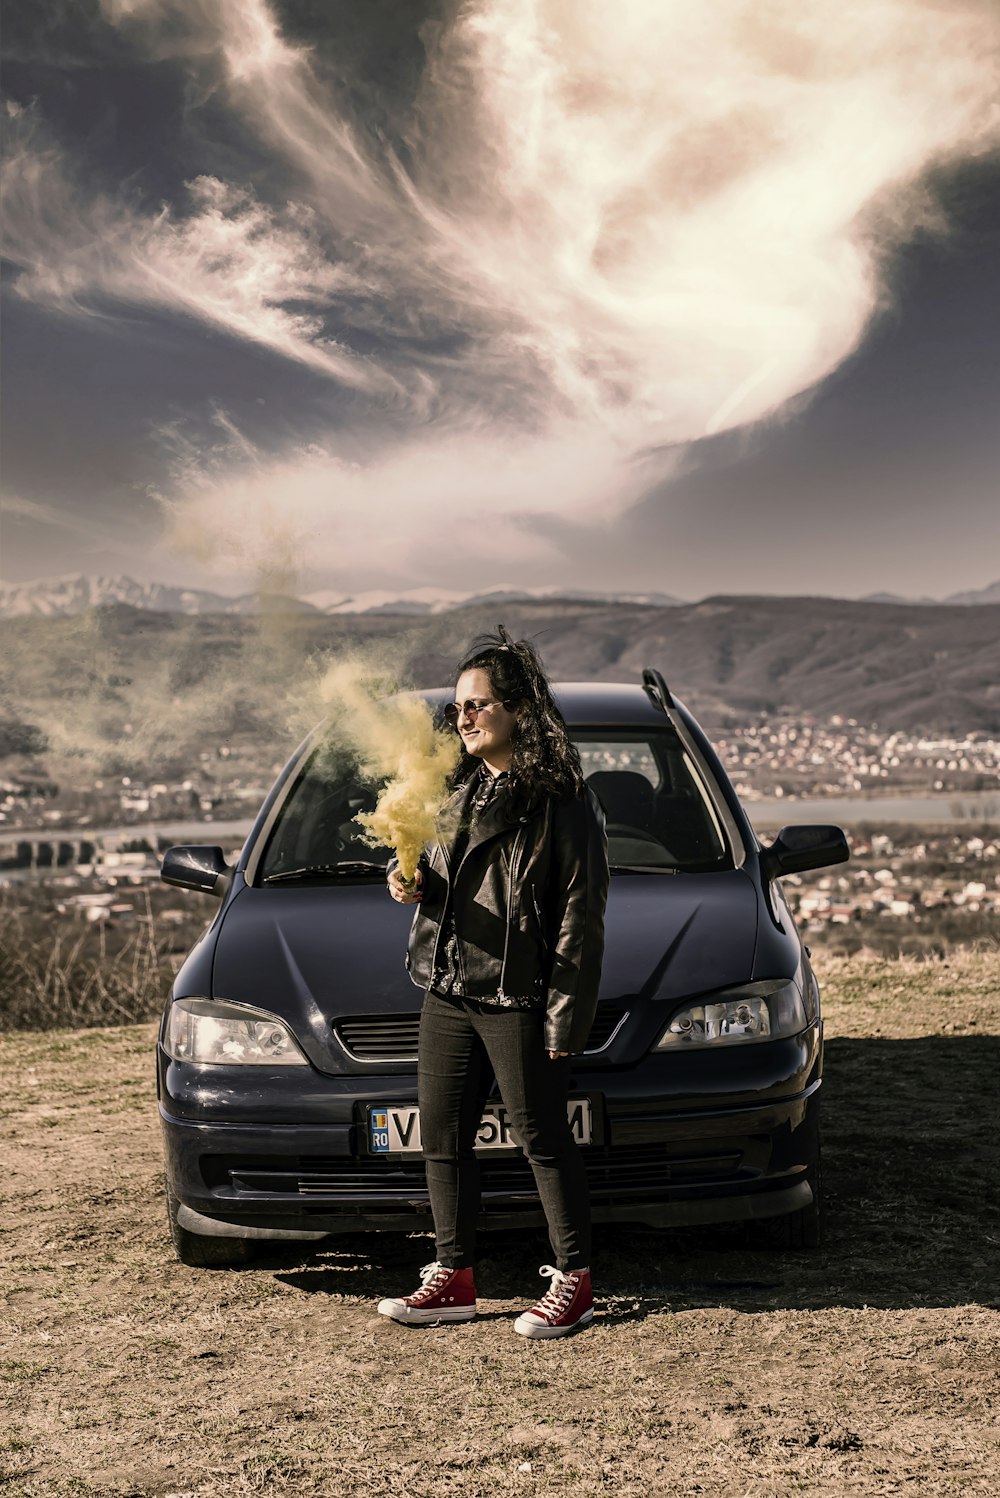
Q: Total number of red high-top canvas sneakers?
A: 2